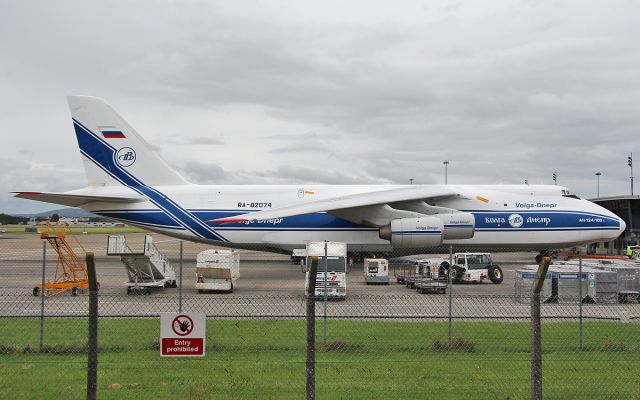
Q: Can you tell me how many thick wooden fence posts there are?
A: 3